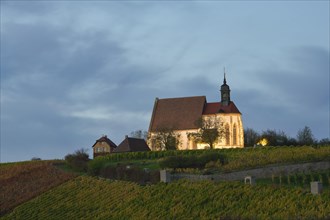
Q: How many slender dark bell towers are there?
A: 1